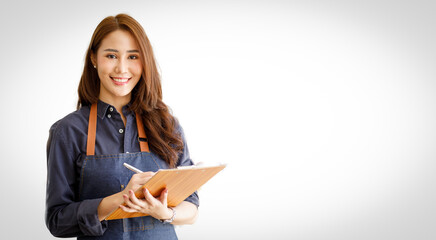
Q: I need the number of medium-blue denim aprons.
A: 1